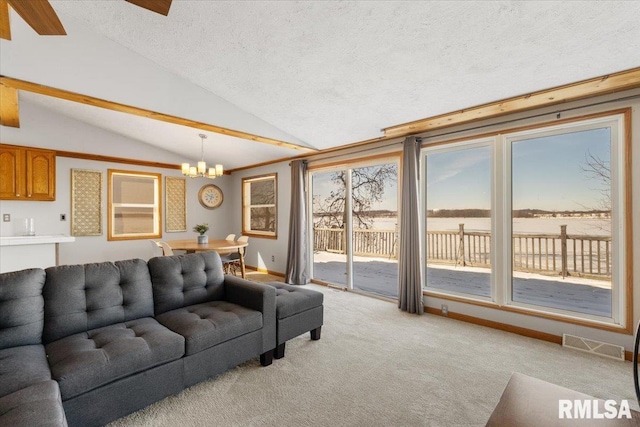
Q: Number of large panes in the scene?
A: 4